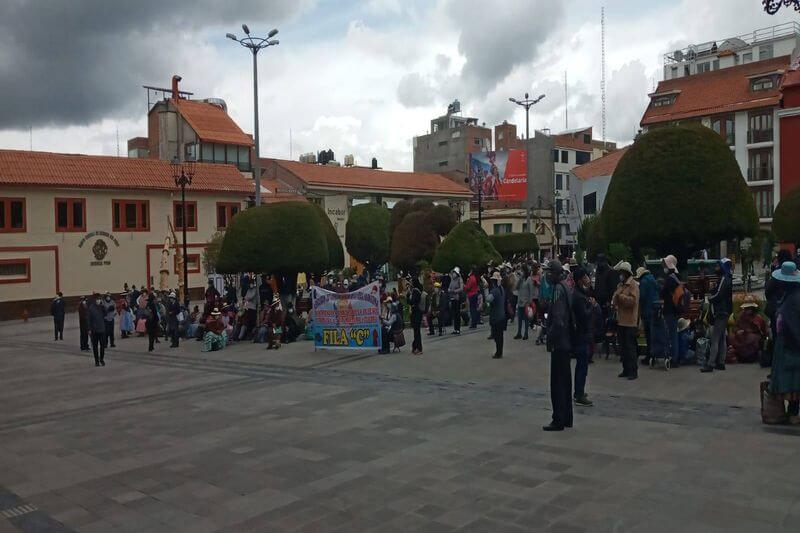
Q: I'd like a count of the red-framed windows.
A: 7